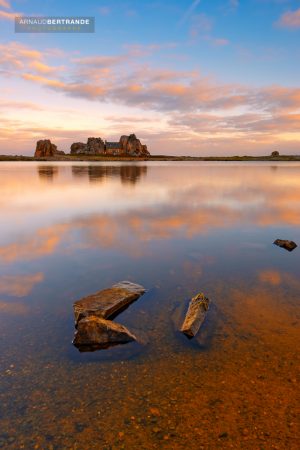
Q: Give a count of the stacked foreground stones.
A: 2